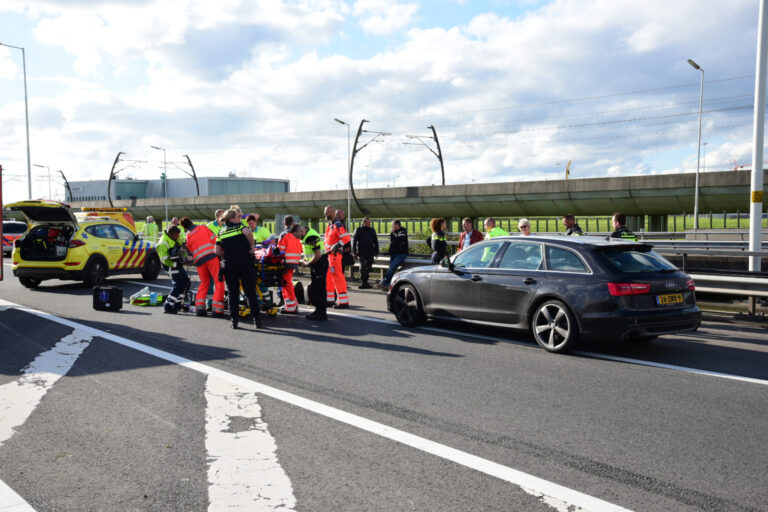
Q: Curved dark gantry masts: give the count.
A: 5